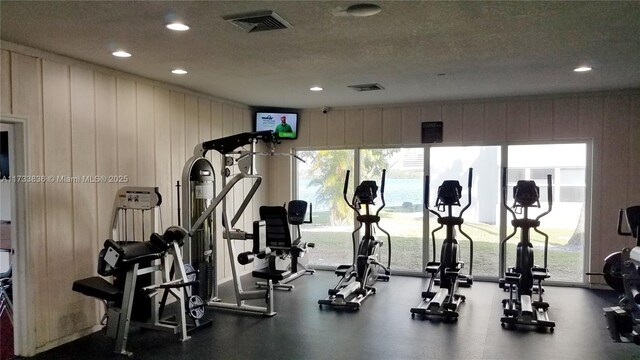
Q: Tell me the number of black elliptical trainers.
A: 3